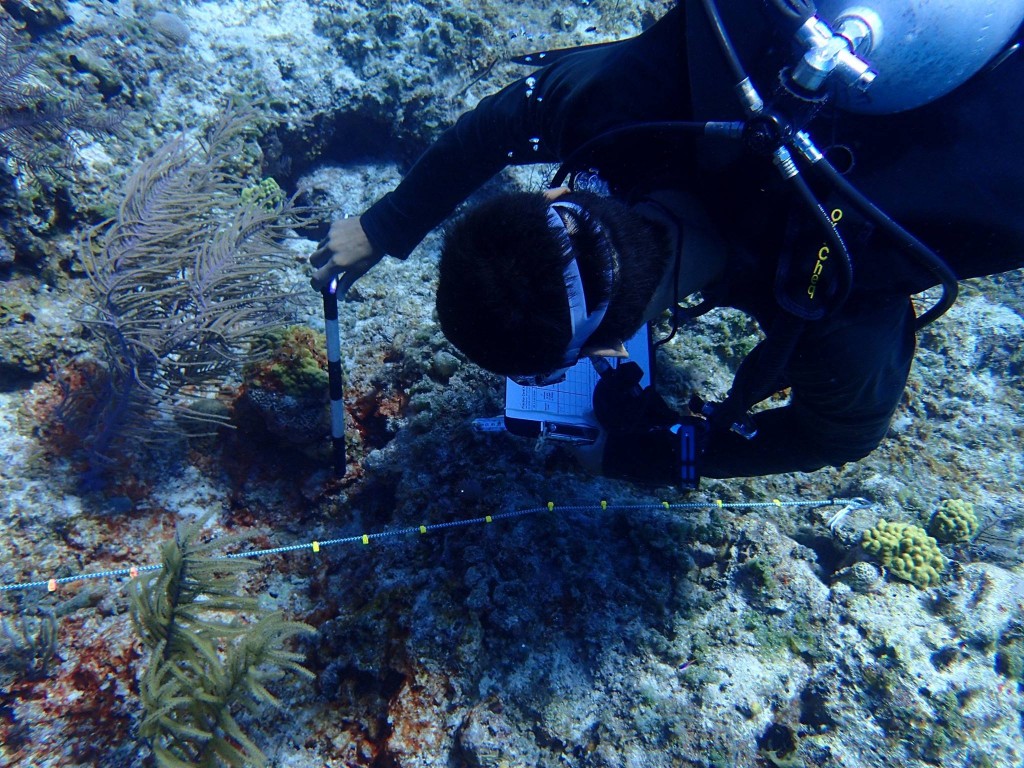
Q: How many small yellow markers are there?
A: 9